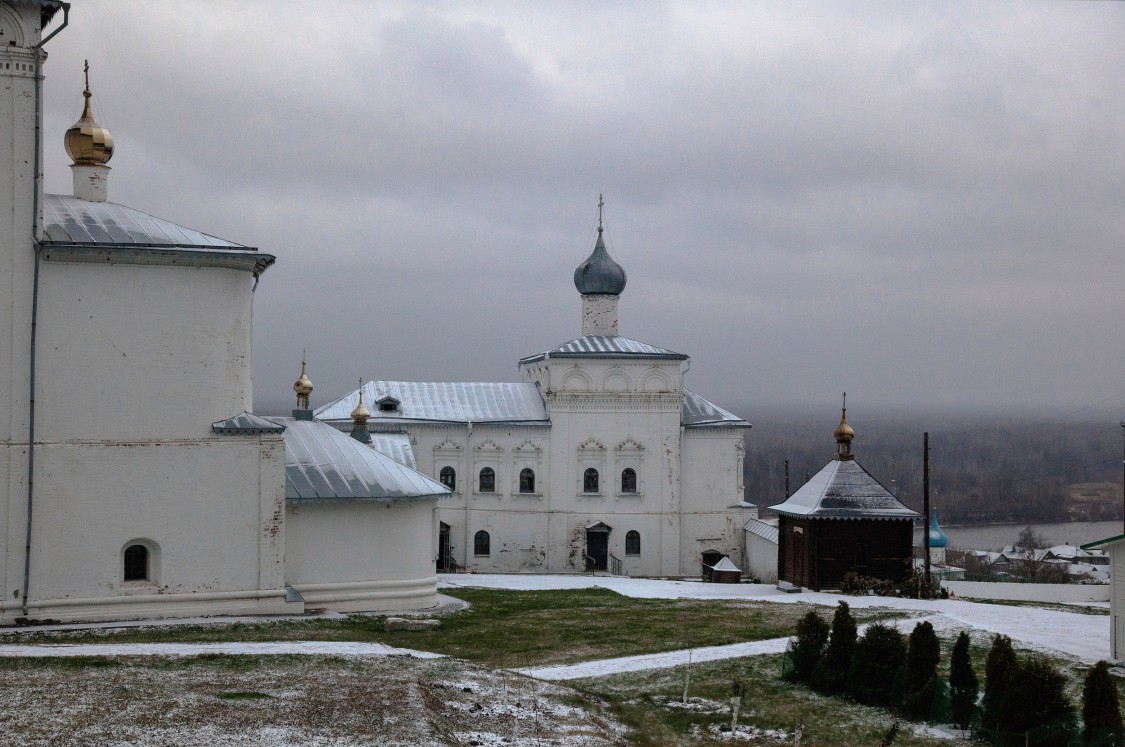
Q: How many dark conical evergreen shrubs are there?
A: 8